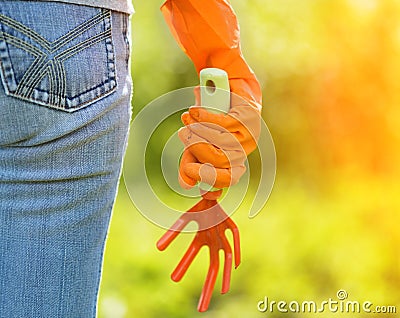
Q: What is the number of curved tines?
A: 5